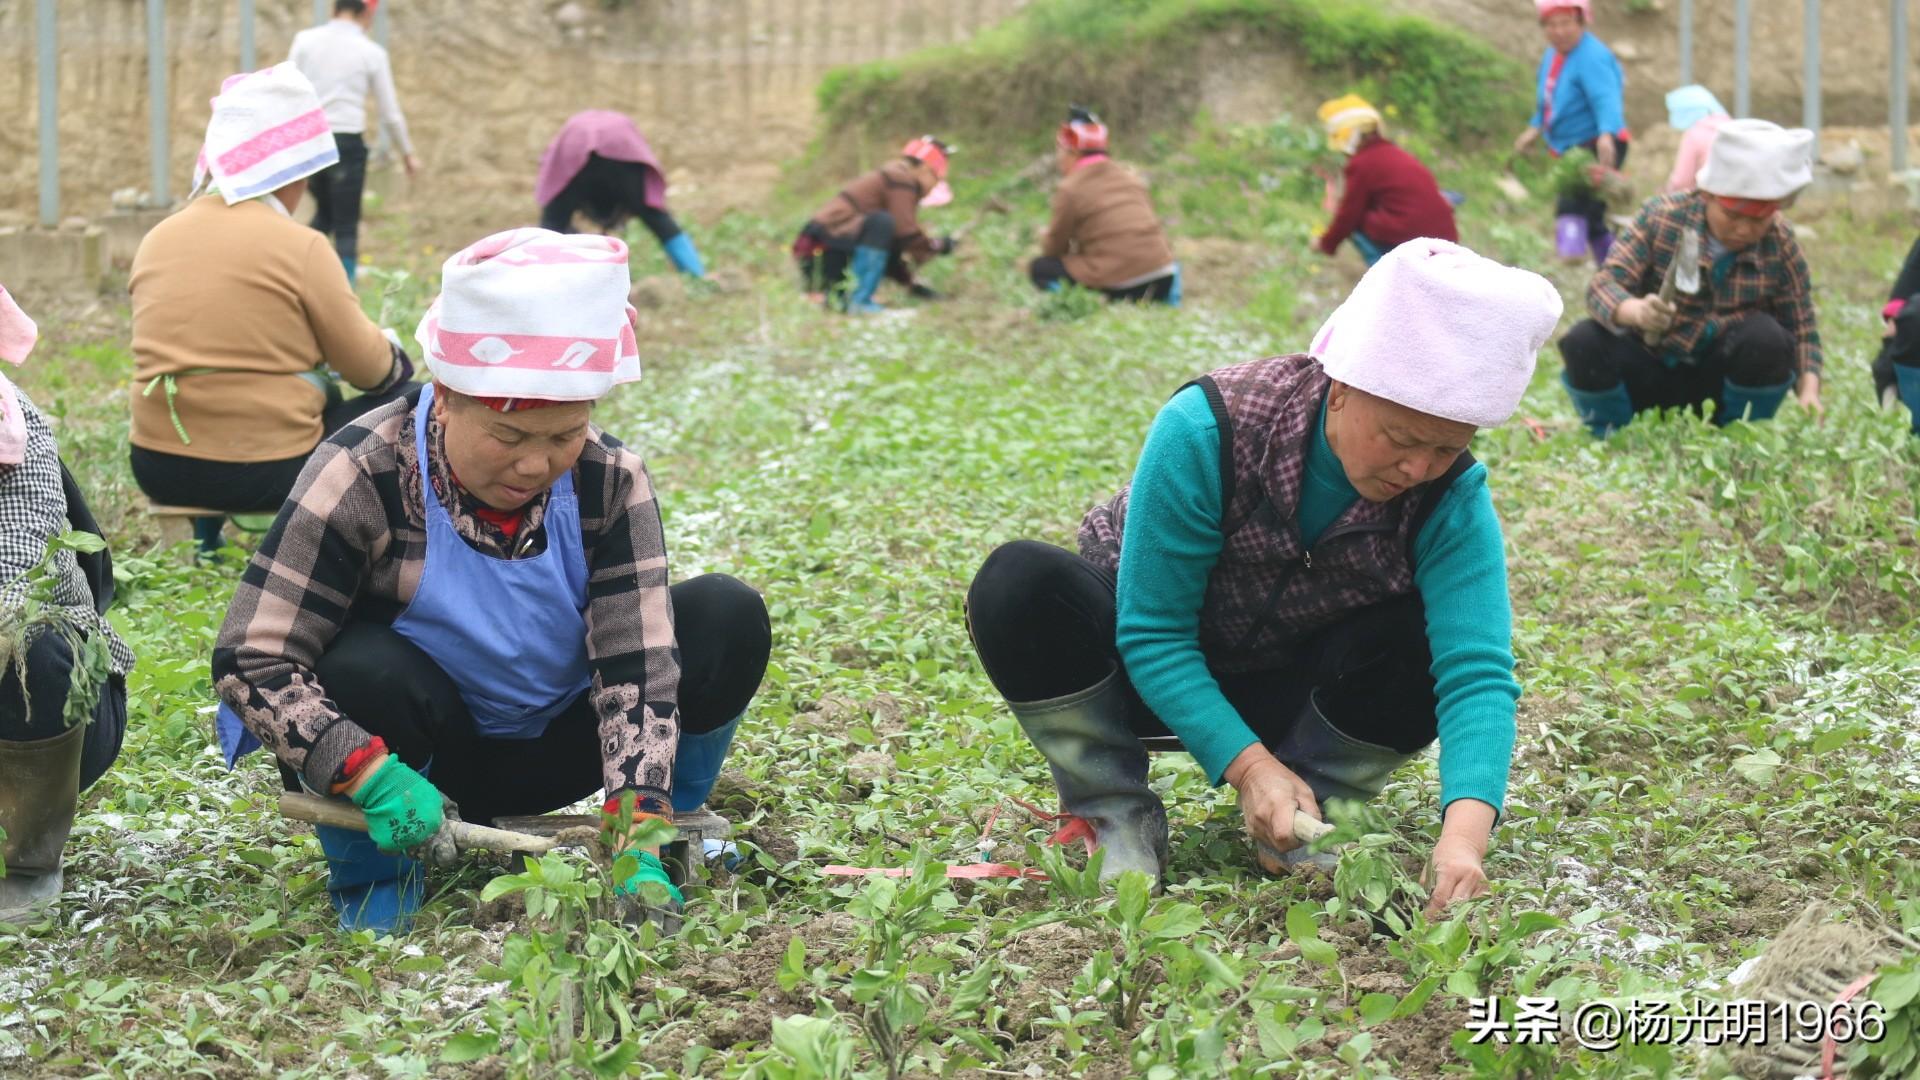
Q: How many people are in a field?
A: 13